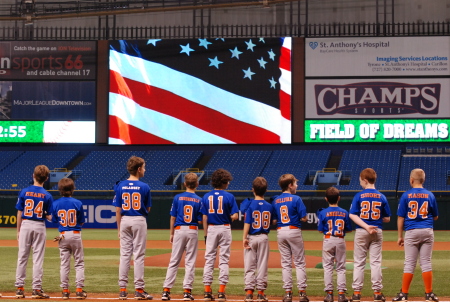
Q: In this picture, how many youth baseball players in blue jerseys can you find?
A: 10